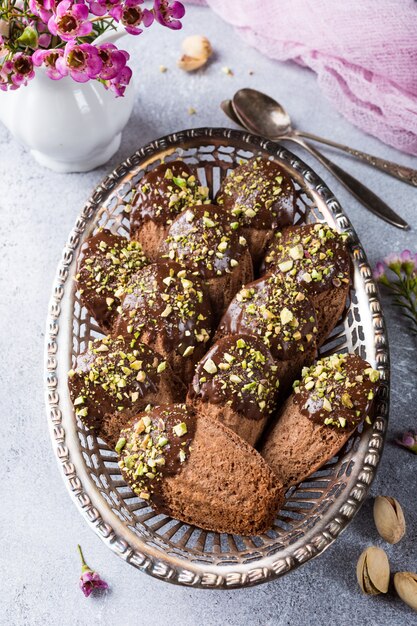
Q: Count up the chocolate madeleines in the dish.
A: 11